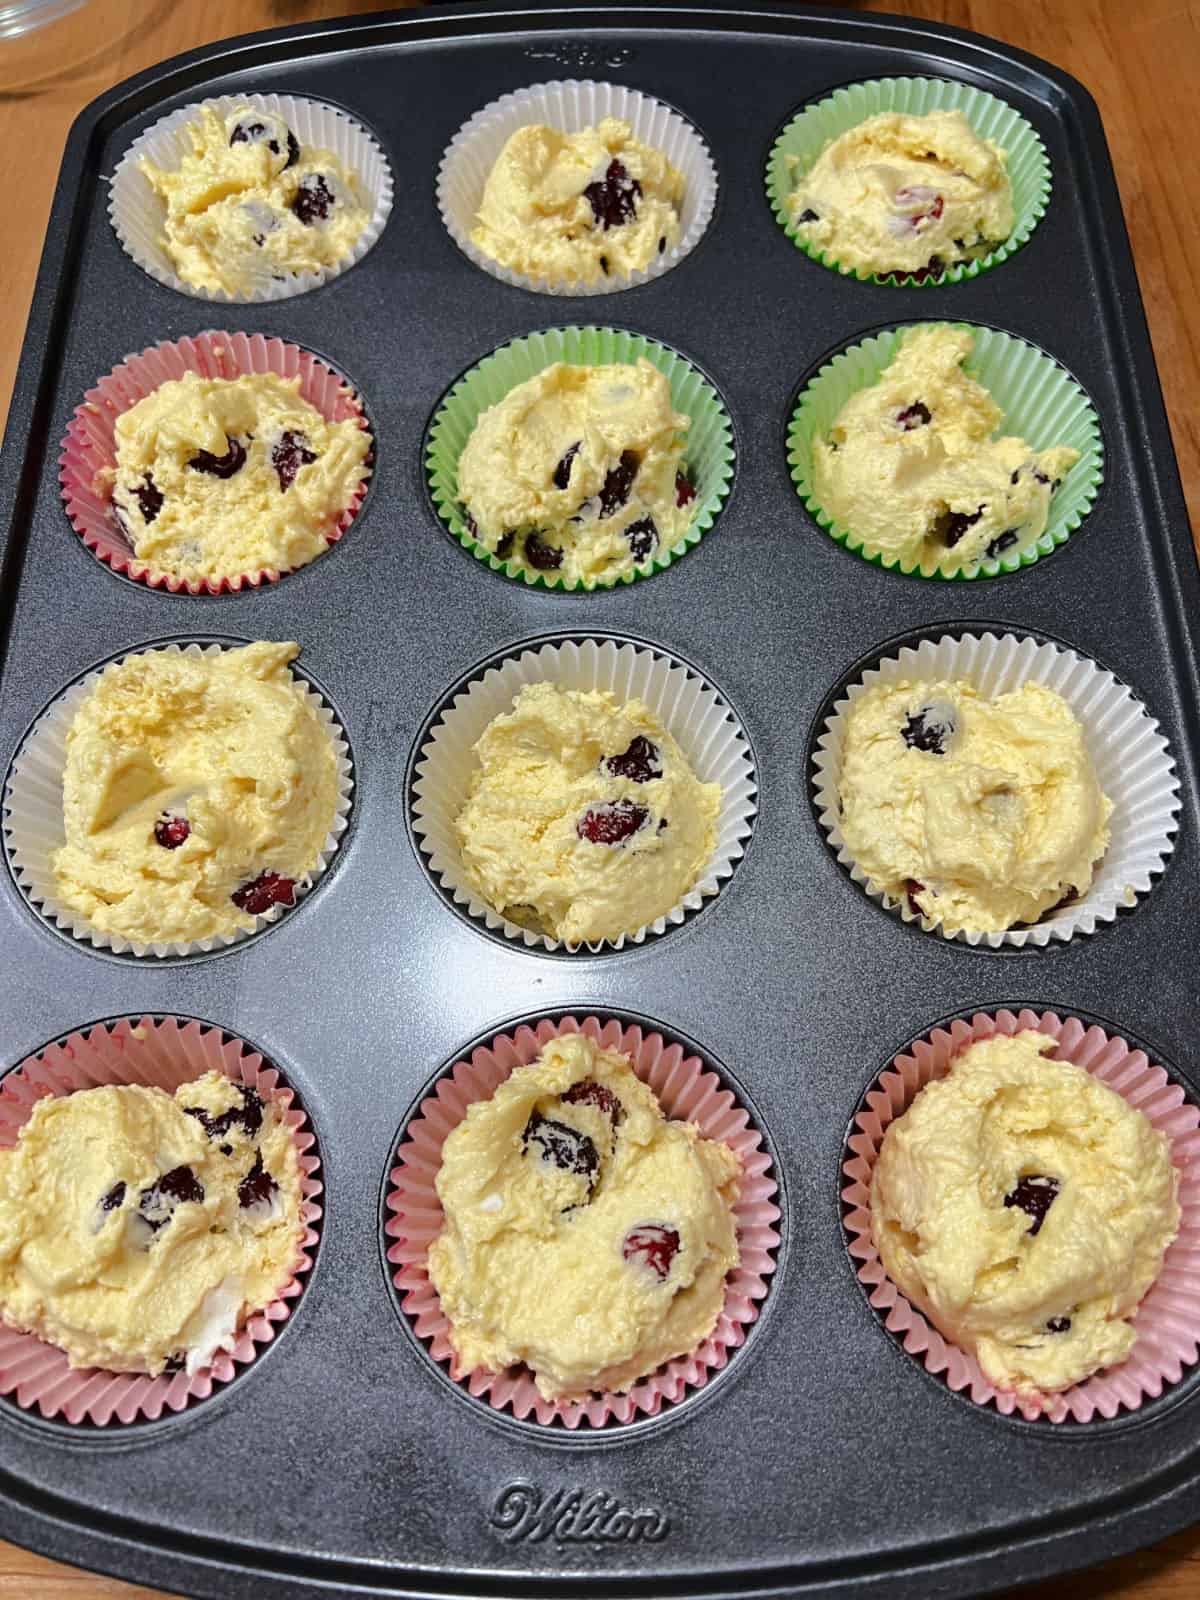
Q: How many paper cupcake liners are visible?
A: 12